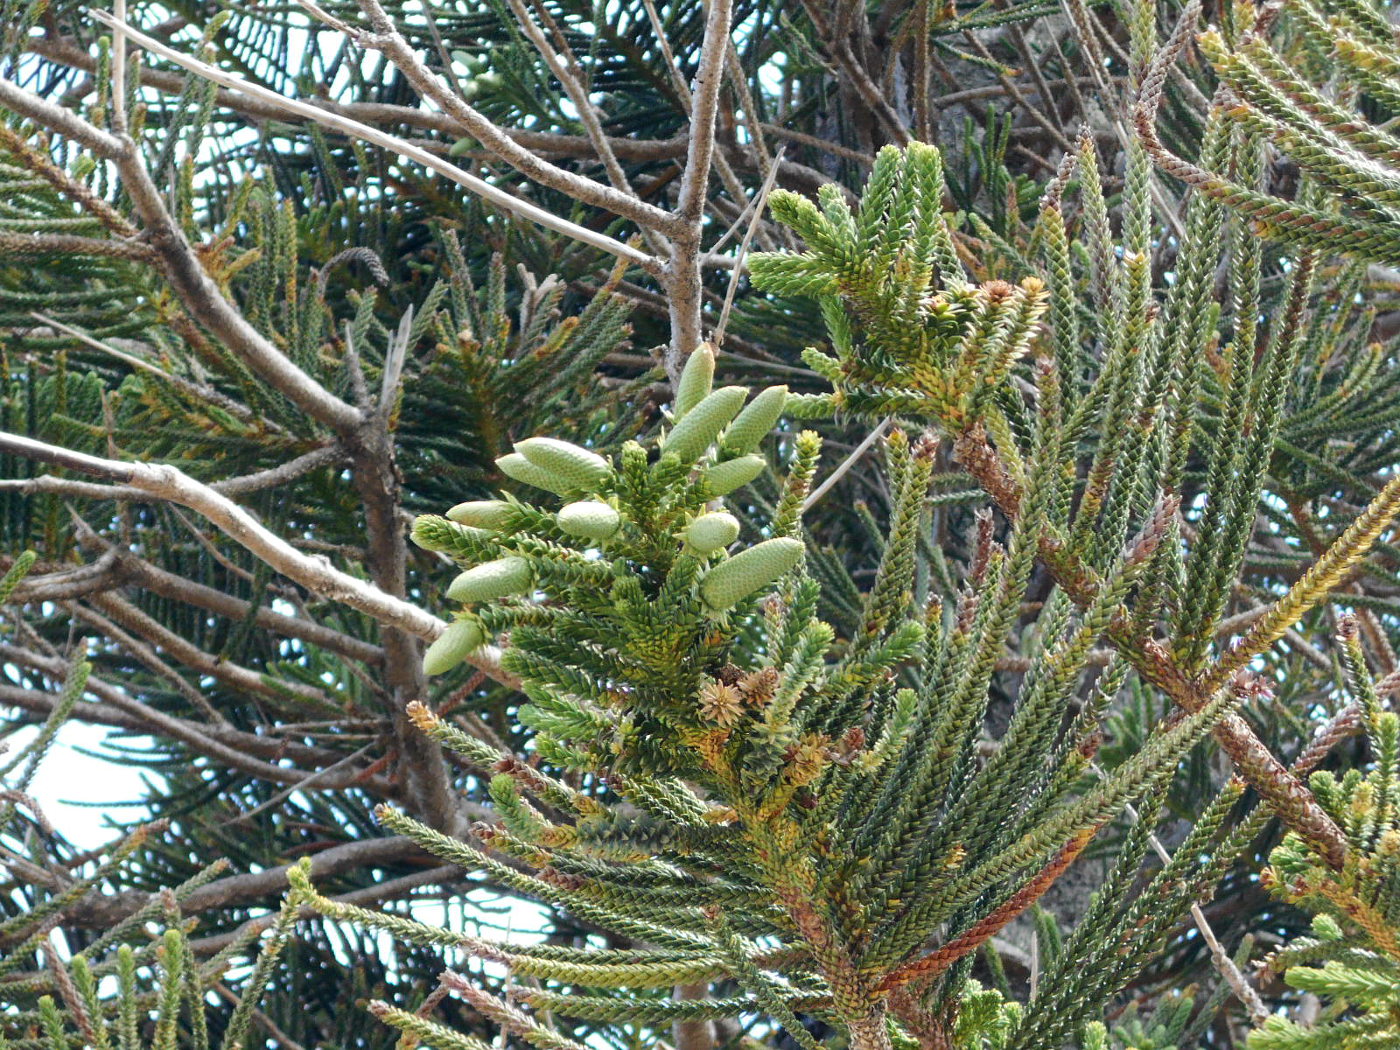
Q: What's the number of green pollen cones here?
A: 12